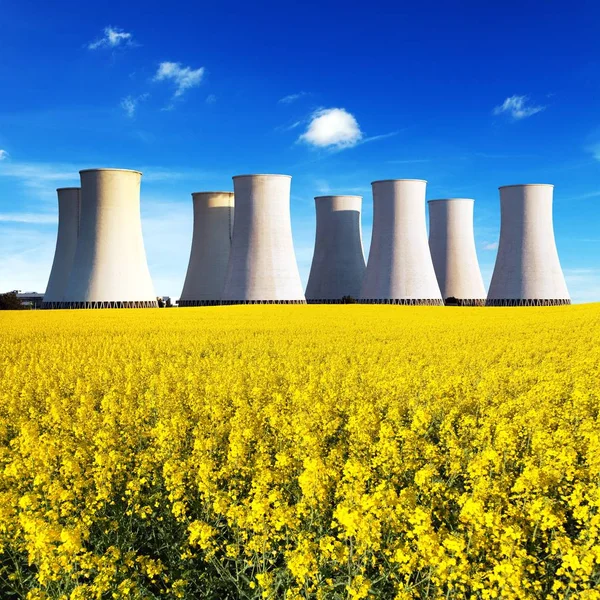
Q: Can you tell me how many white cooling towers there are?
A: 8